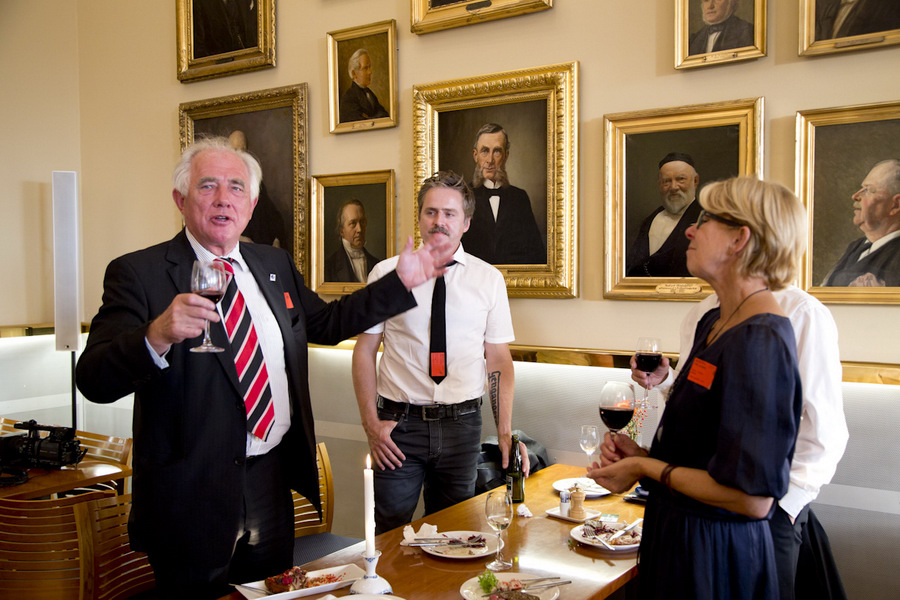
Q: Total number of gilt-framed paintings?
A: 10